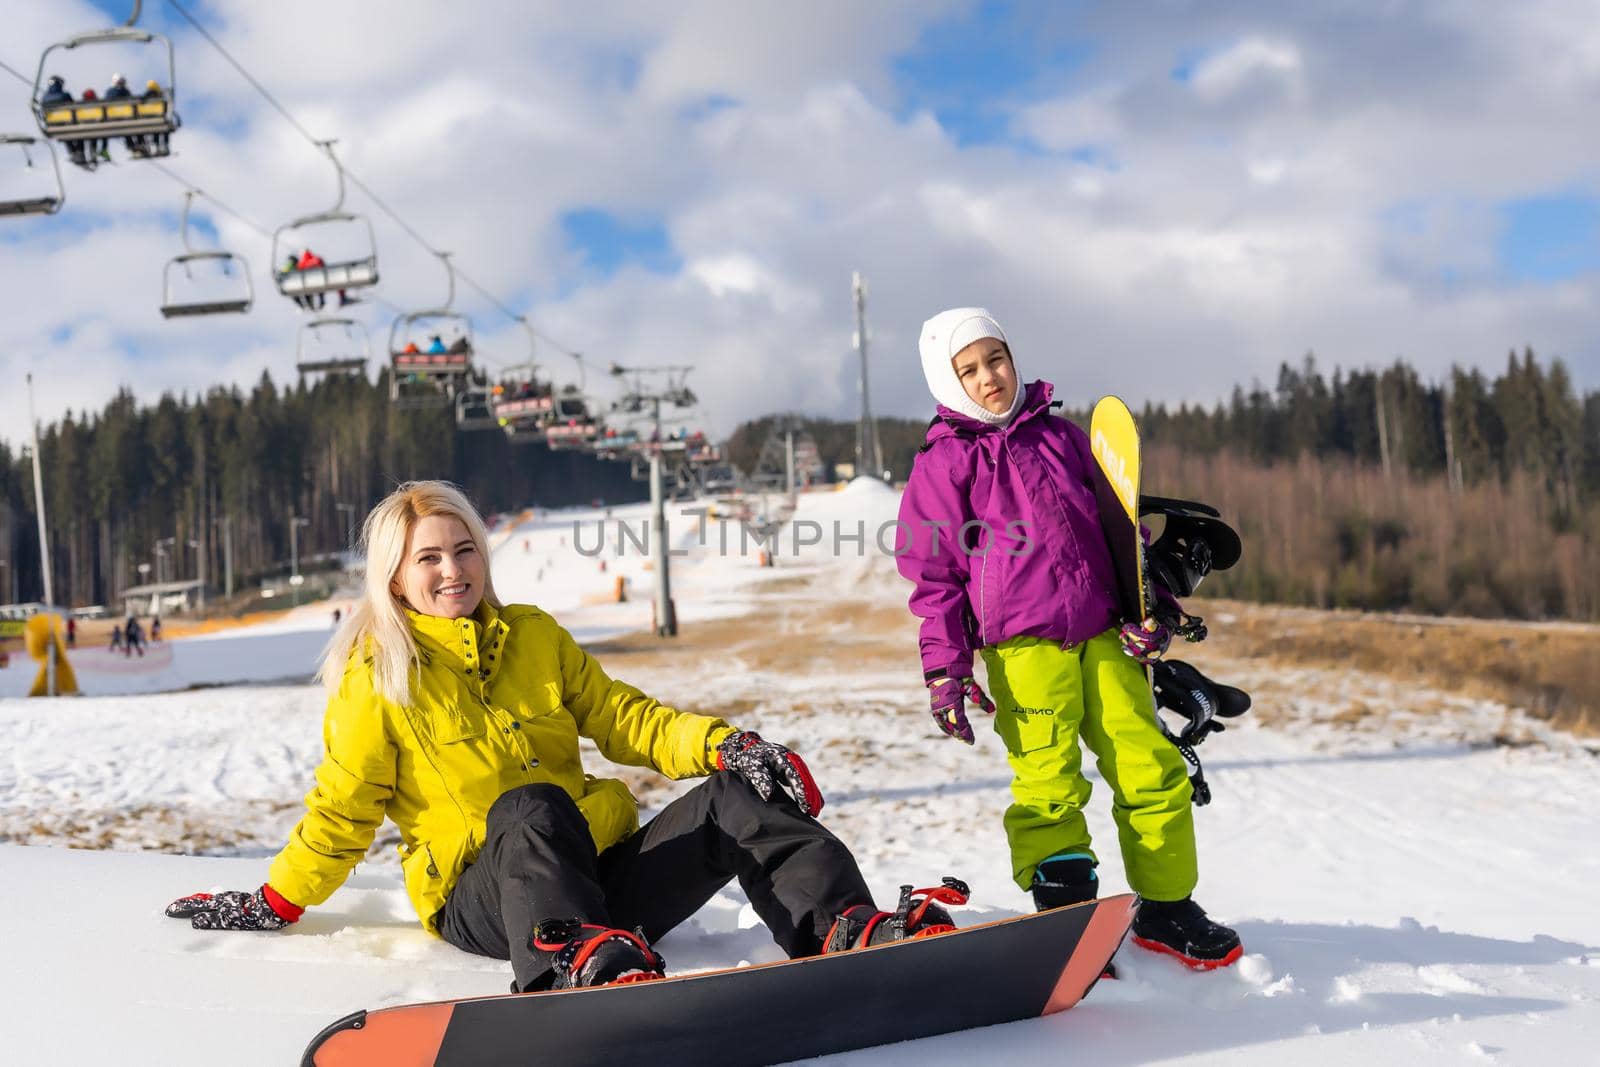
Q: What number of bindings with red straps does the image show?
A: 2